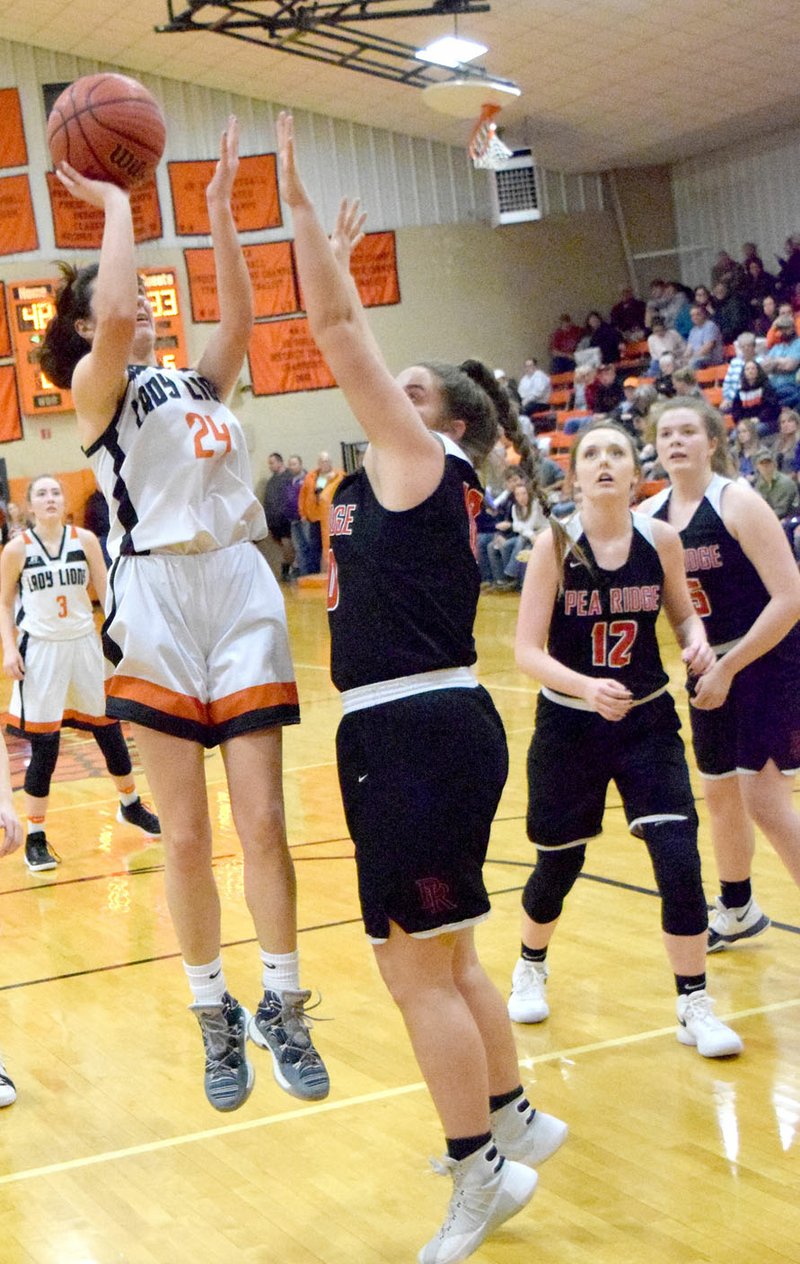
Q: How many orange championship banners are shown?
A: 9